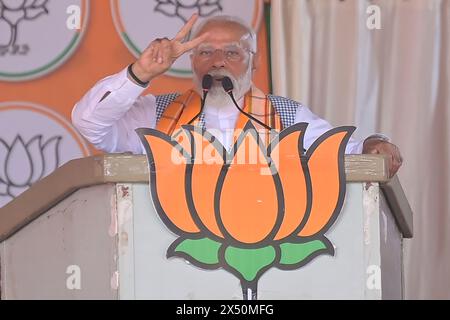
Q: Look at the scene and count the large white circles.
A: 3